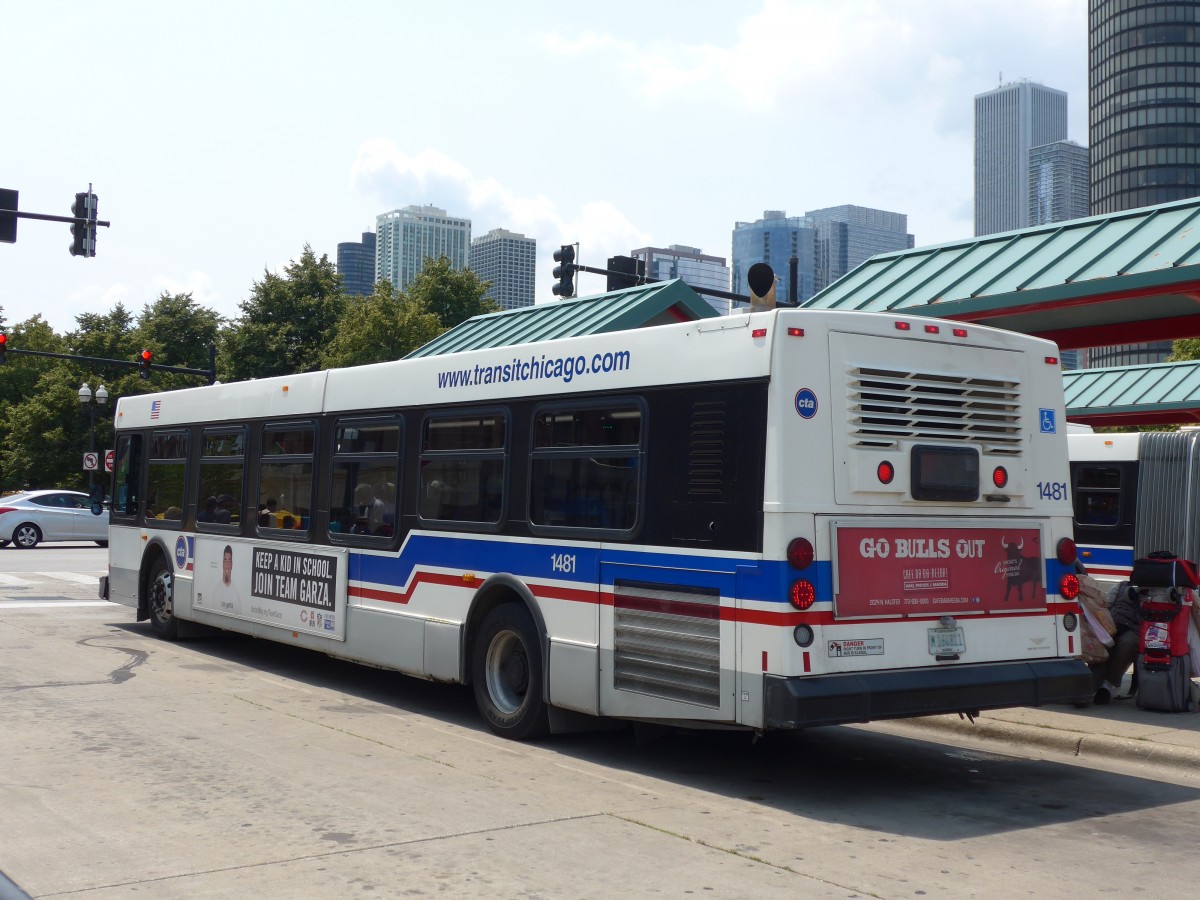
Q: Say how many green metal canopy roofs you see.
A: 3